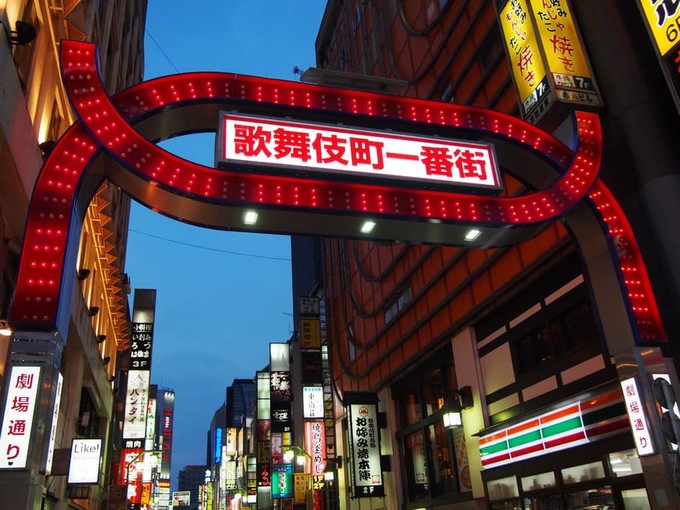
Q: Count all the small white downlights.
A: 3